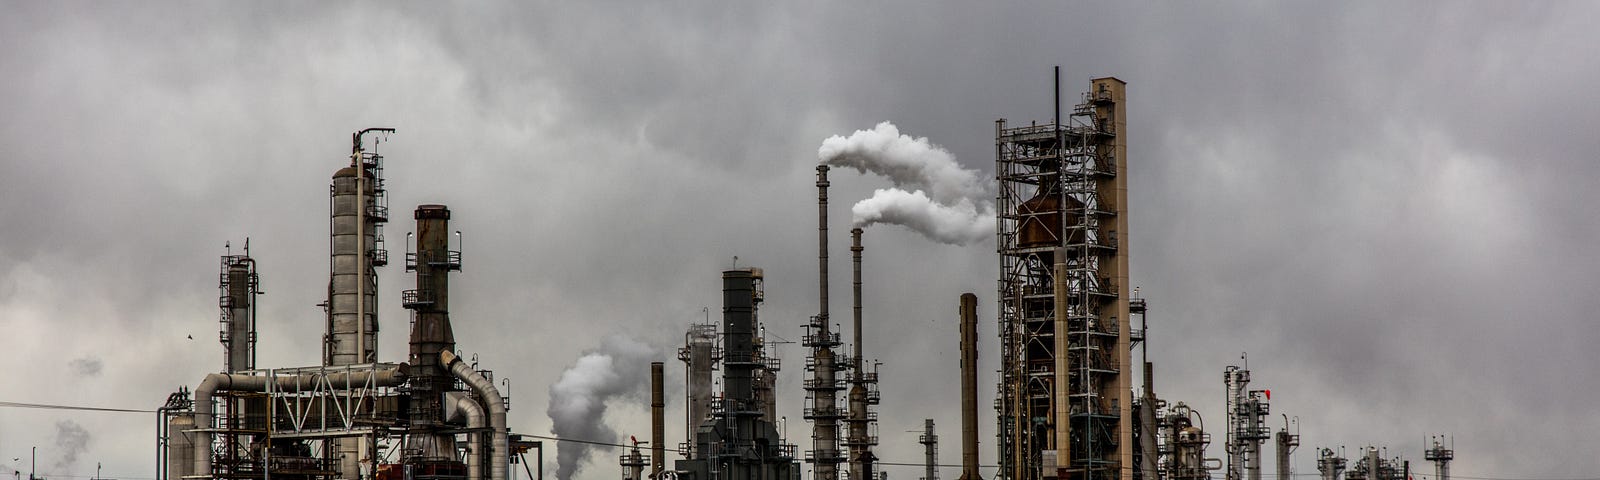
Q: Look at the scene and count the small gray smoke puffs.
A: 2